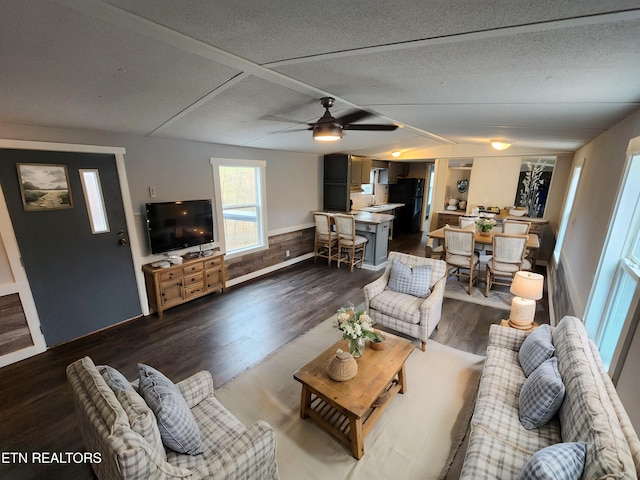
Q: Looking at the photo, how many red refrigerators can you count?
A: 0